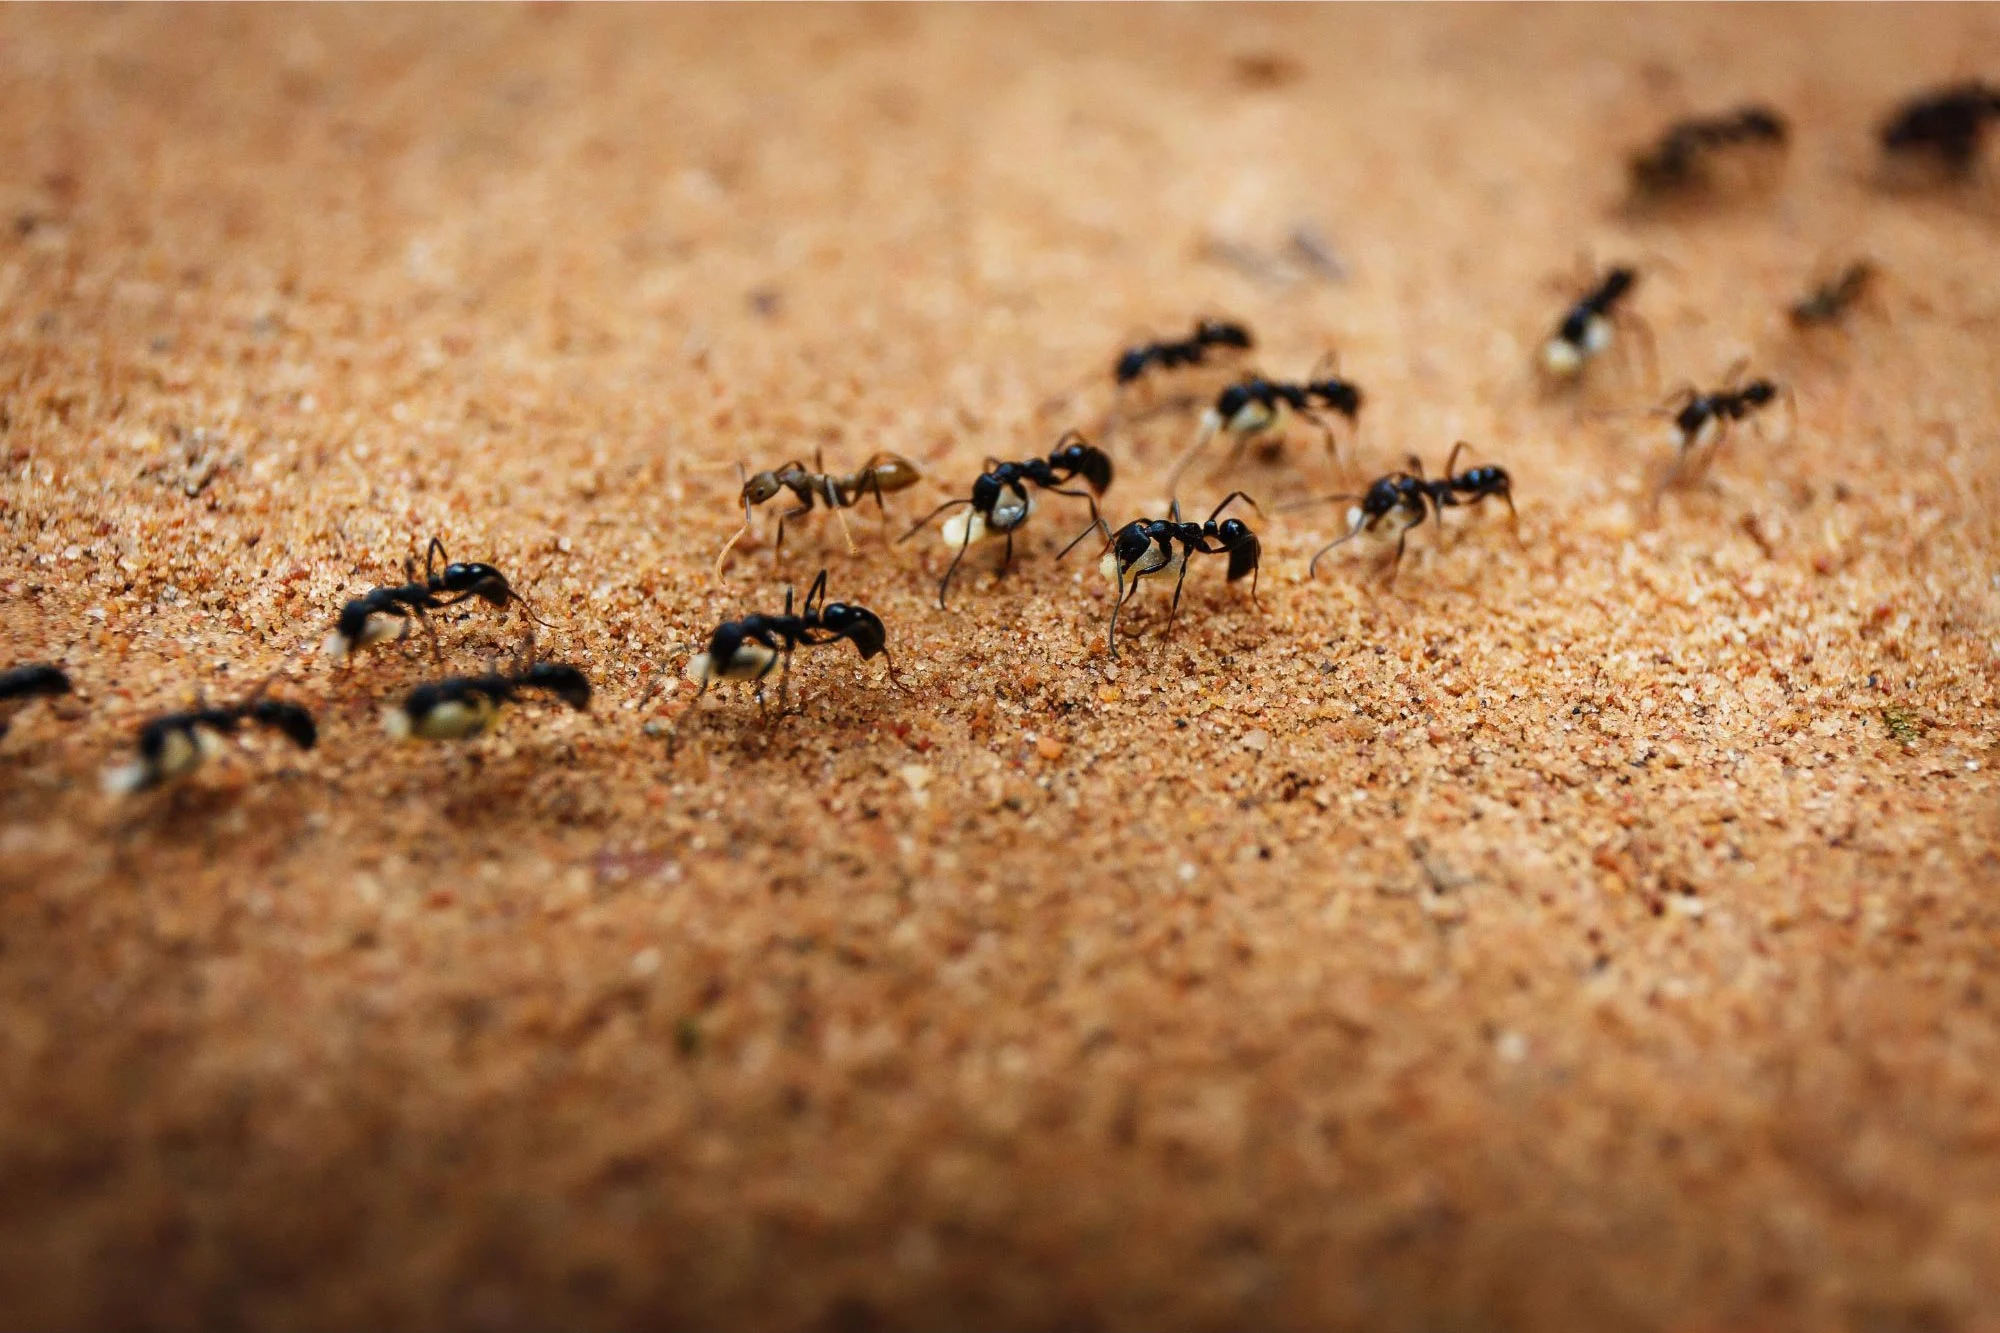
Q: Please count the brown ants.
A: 1